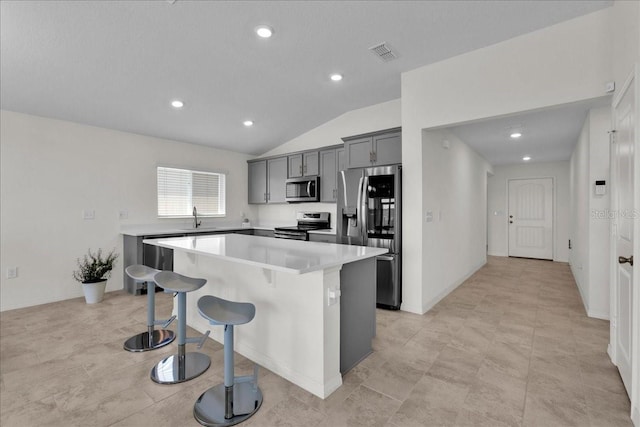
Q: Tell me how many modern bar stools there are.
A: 3